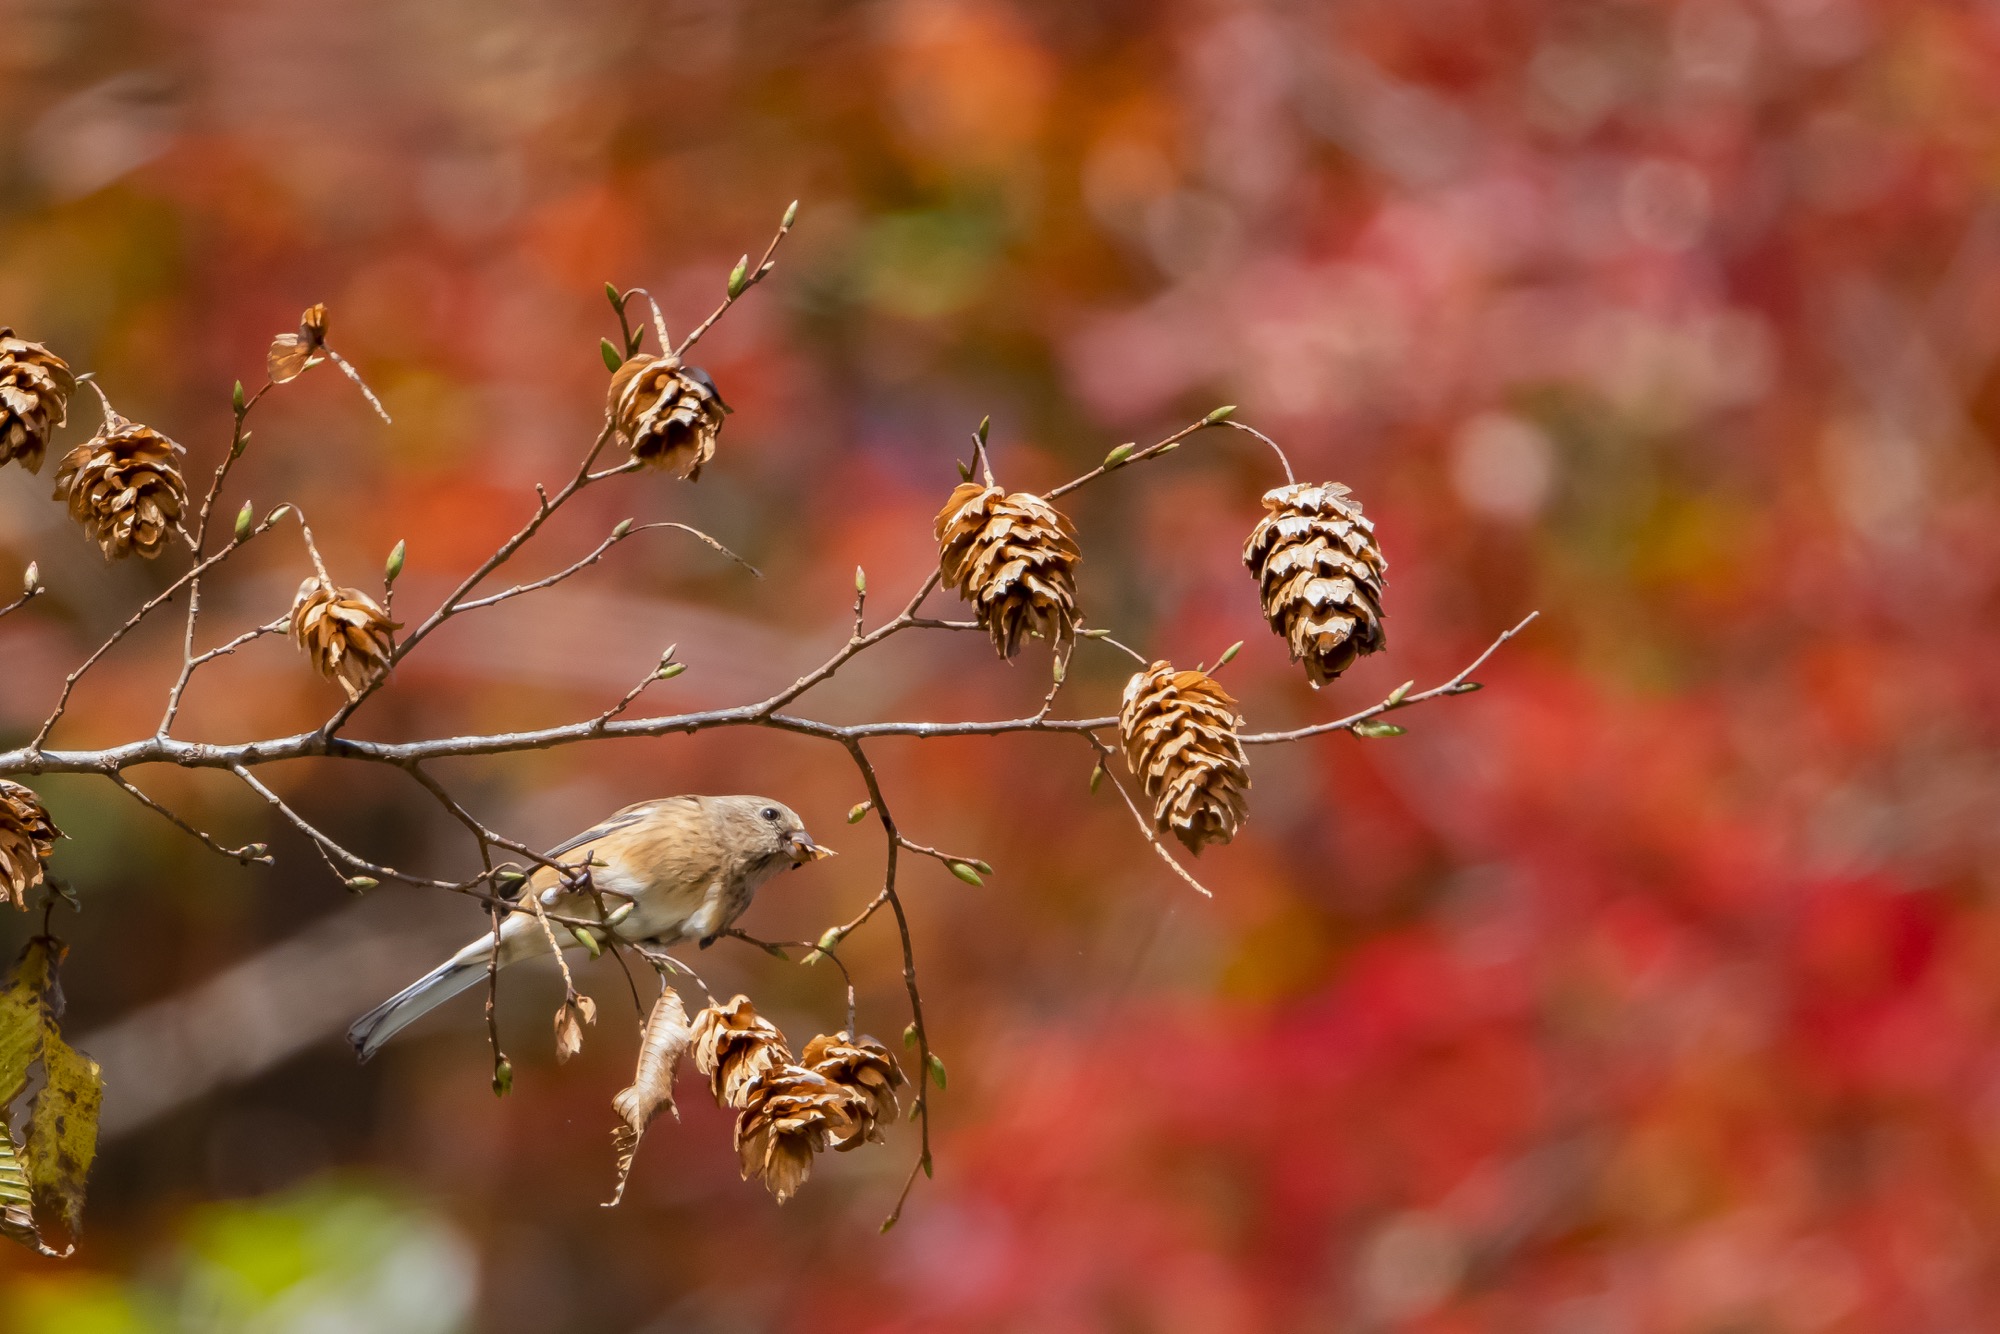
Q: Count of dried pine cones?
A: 11